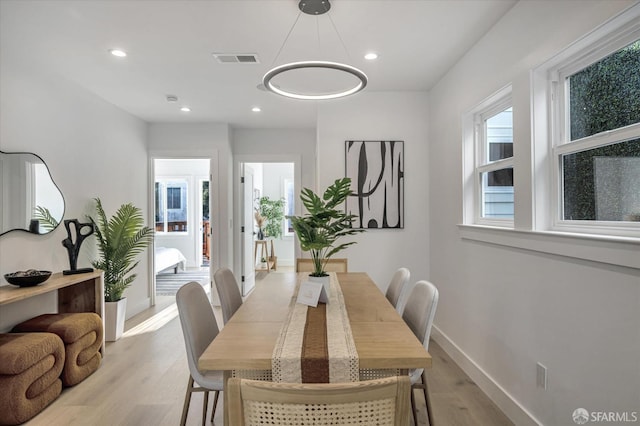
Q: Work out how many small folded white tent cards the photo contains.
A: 1